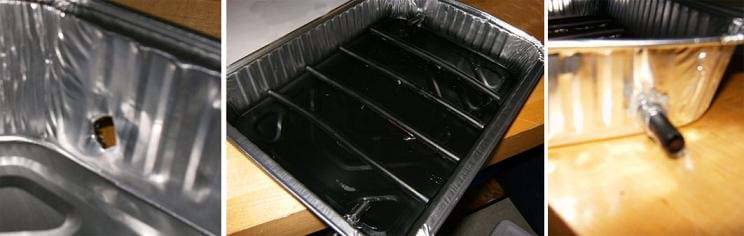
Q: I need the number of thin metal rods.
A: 4